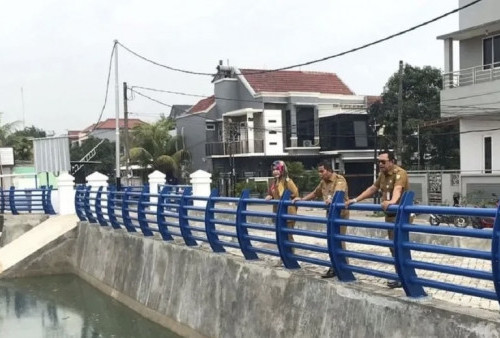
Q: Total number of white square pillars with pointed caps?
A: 4